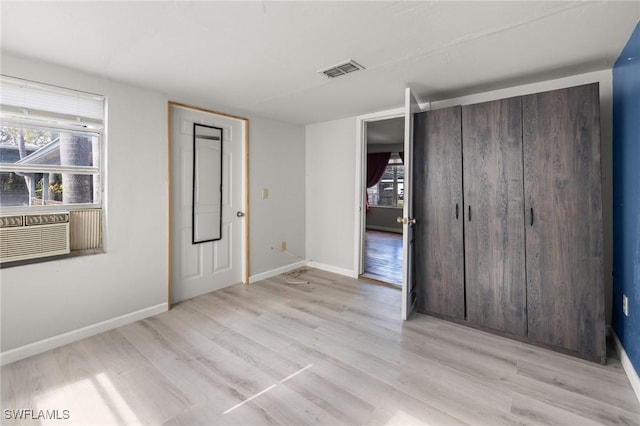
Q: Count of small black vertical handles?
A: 3